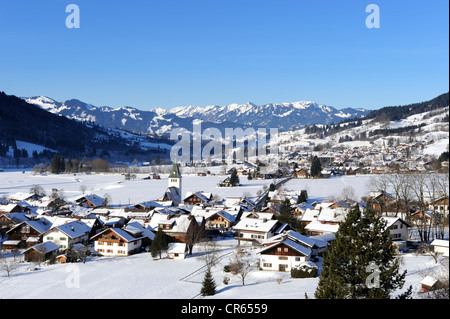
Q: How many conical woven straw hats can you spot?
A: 0